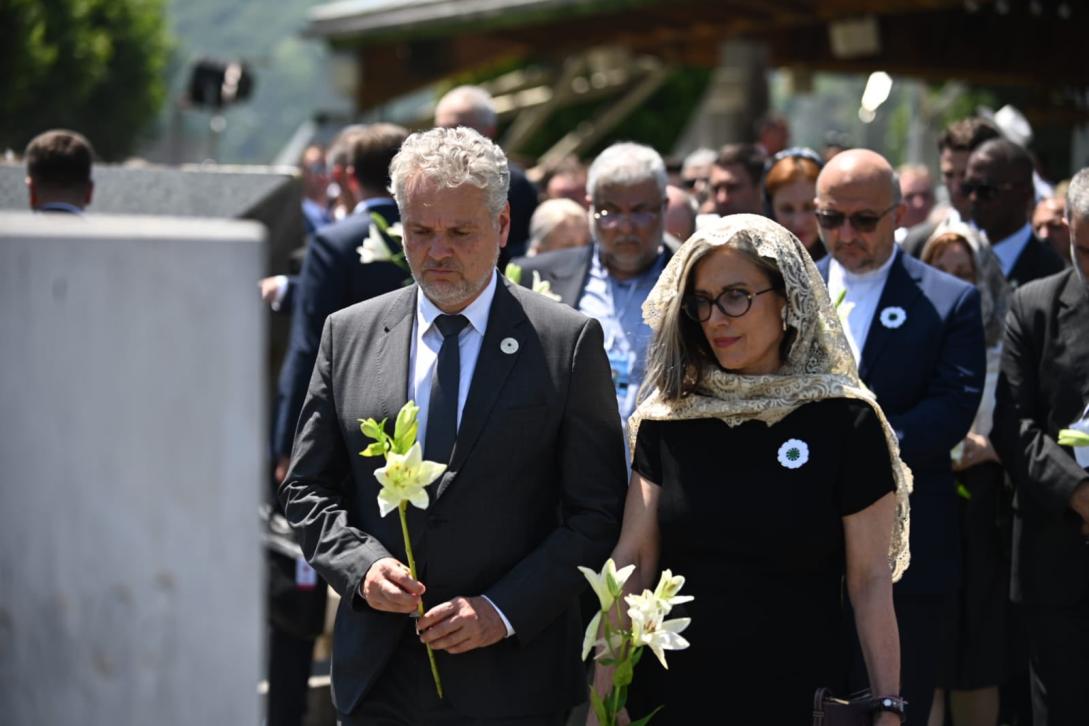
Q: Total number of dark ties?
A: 1